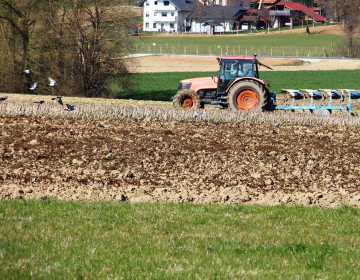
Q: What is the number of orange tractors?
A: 1